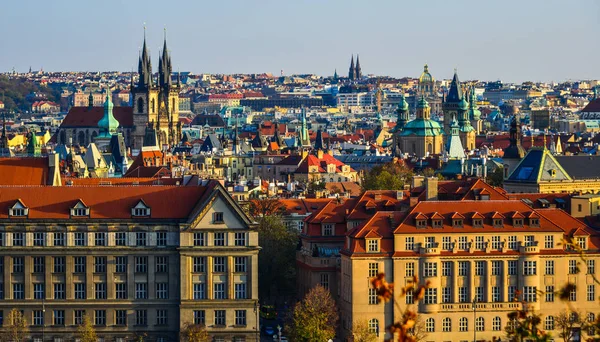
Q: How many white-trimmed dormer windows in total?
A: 3